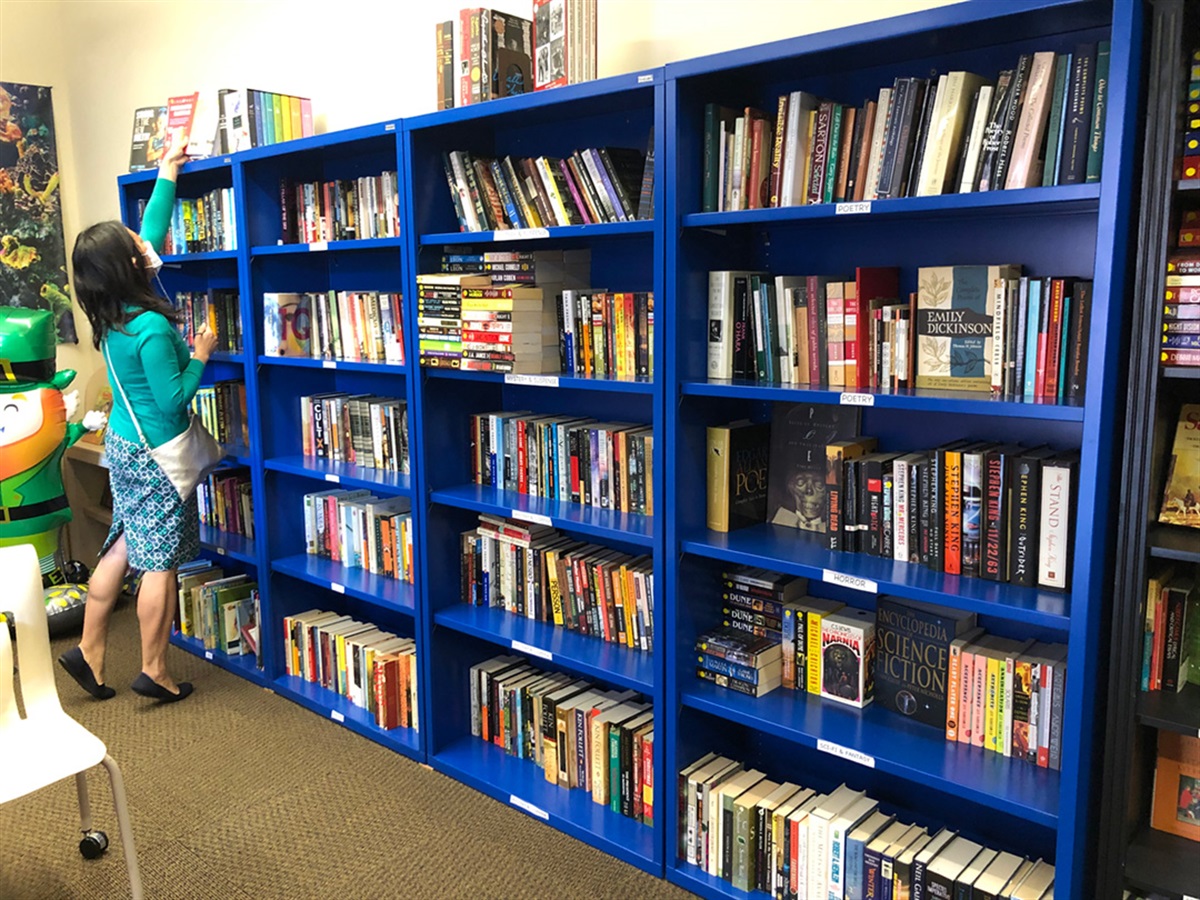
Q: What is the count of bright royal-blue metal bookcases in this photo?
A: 4